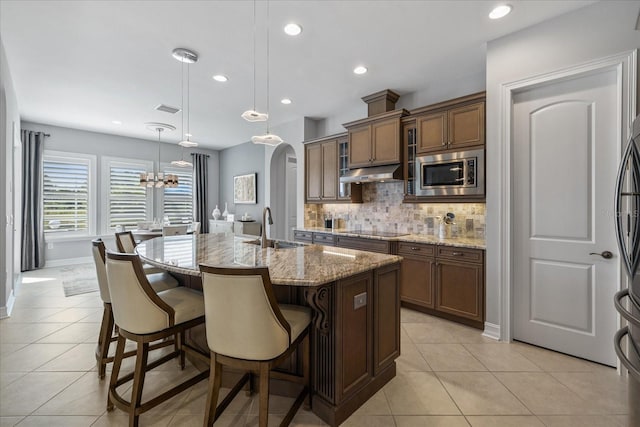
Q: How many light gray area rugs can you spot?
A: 1